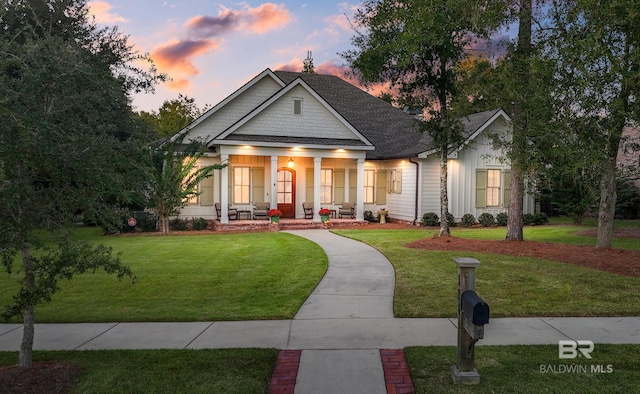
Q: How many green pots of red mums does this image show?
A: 2